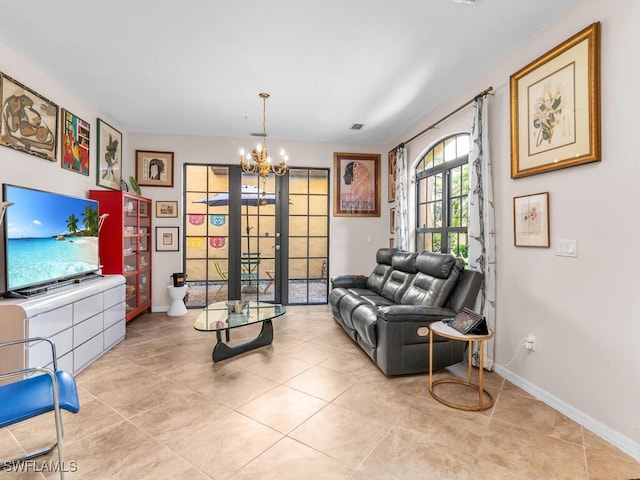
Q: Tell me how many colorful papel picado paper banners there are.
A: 4